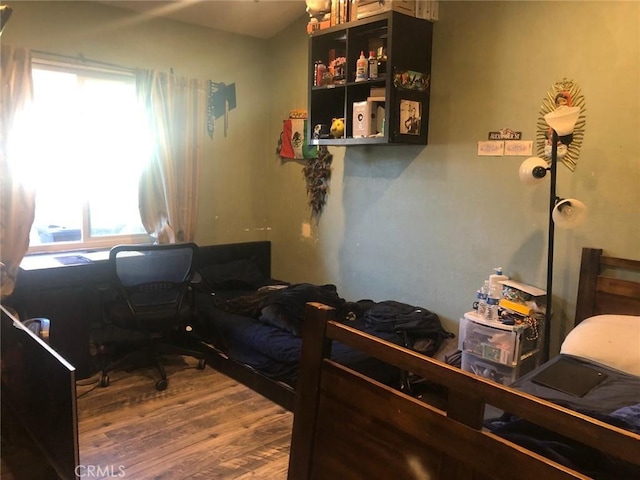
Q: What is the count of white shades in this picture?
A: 3